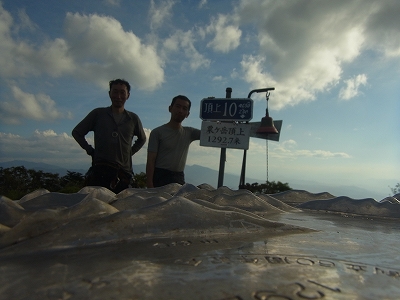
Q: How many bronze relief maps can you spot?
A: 1